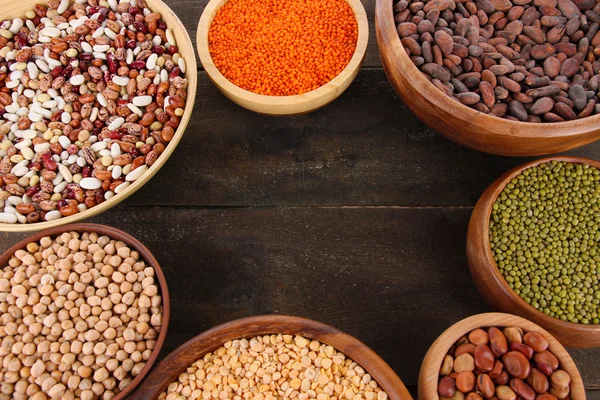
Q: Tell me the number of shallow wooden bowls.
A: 7